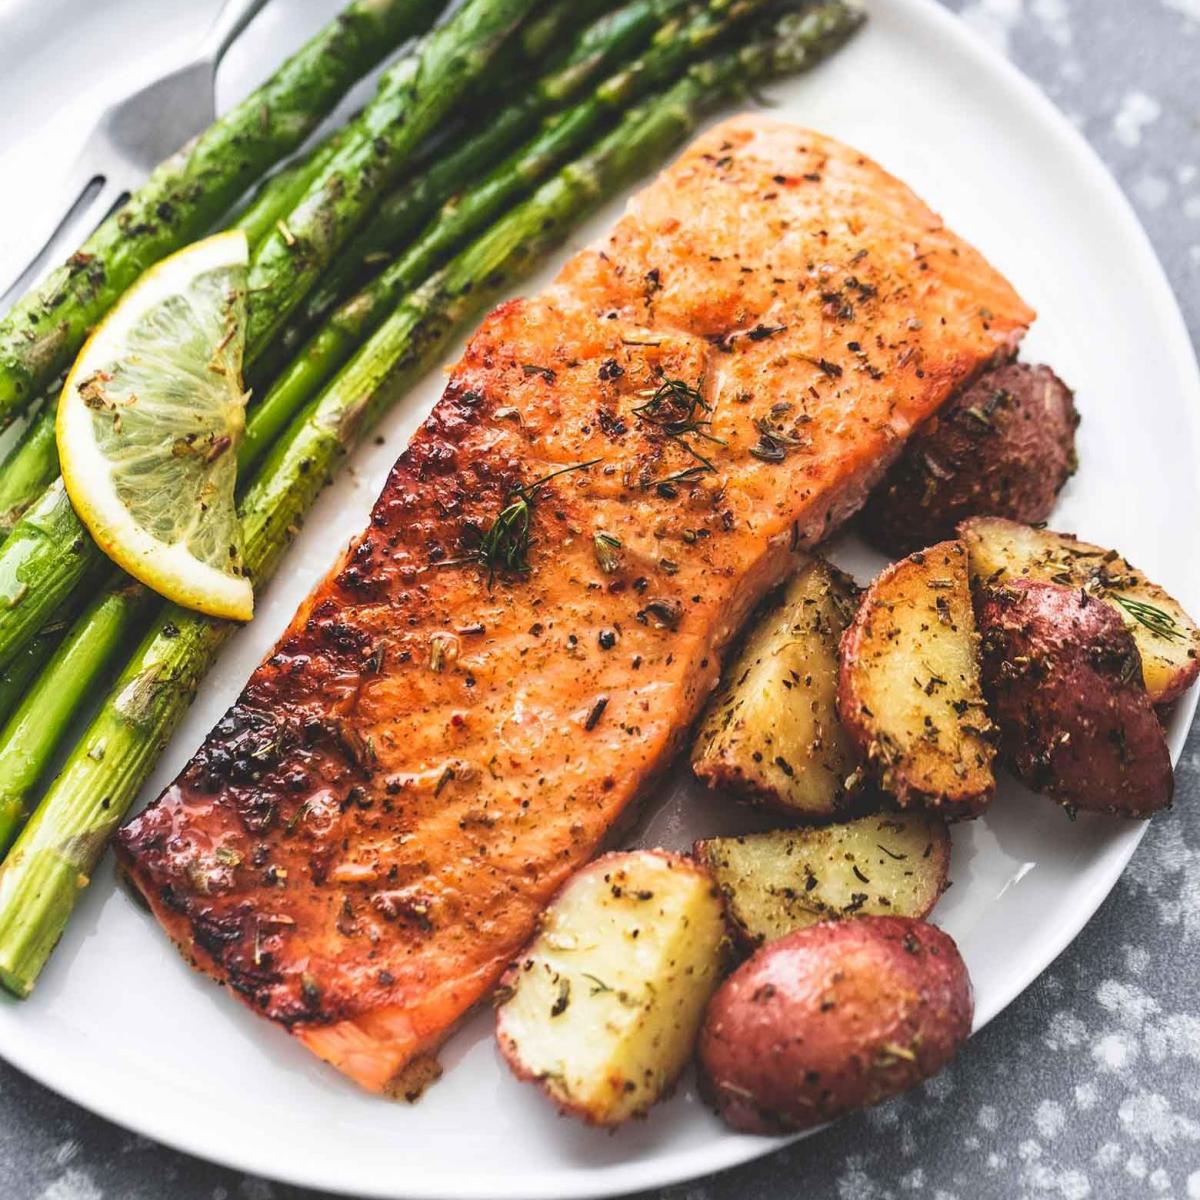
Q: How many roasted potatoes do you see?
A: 8